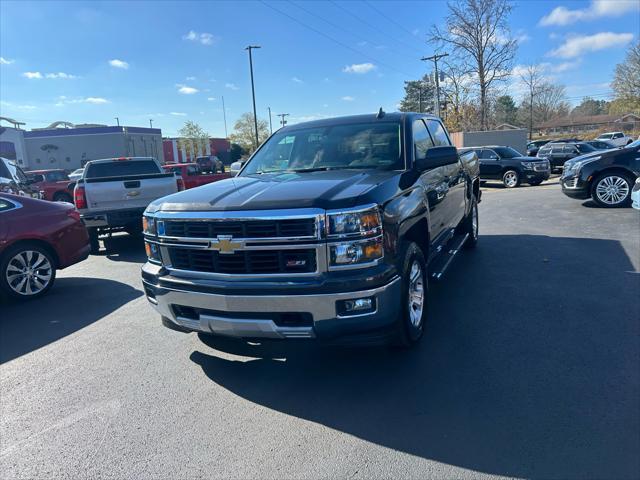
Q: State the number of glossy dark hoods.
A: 3